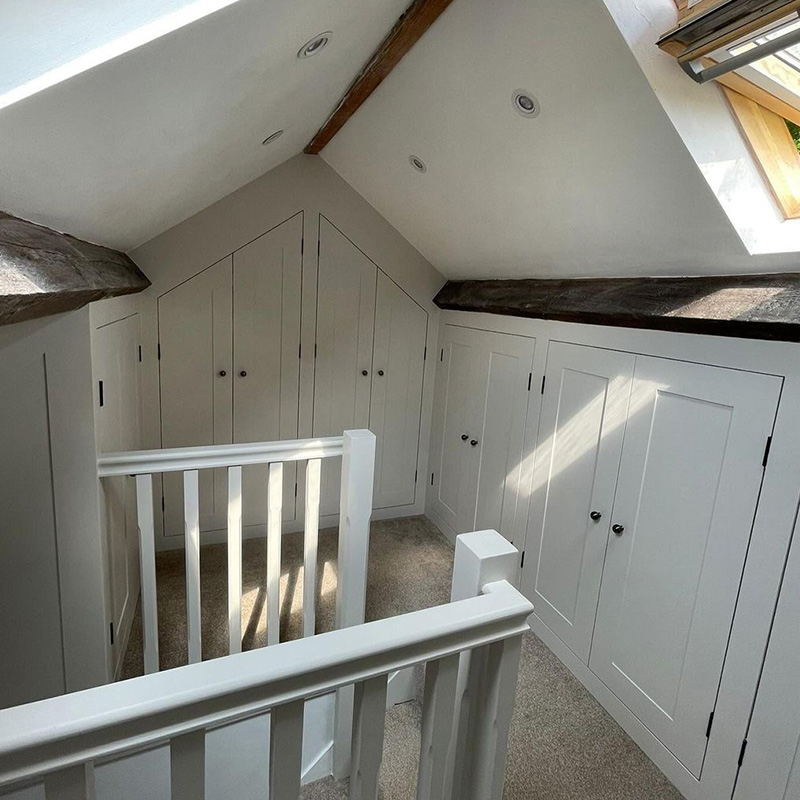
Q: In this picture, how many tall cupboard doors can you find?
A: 4